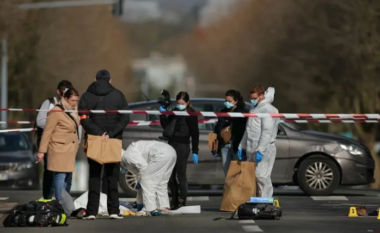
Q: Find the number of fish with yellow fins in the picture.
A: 0